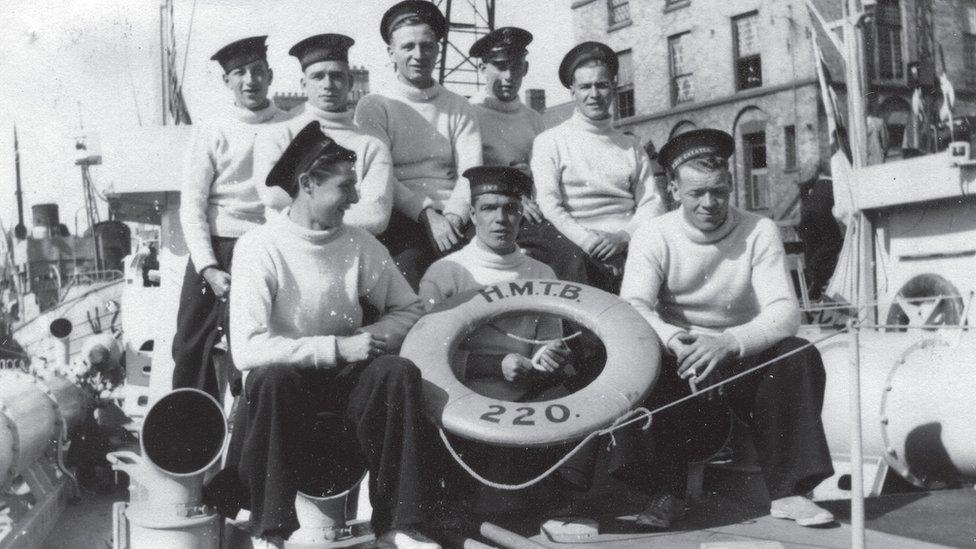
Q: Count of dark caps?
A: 8